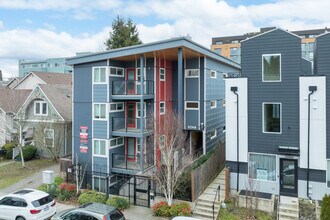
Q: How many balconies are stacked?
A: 3